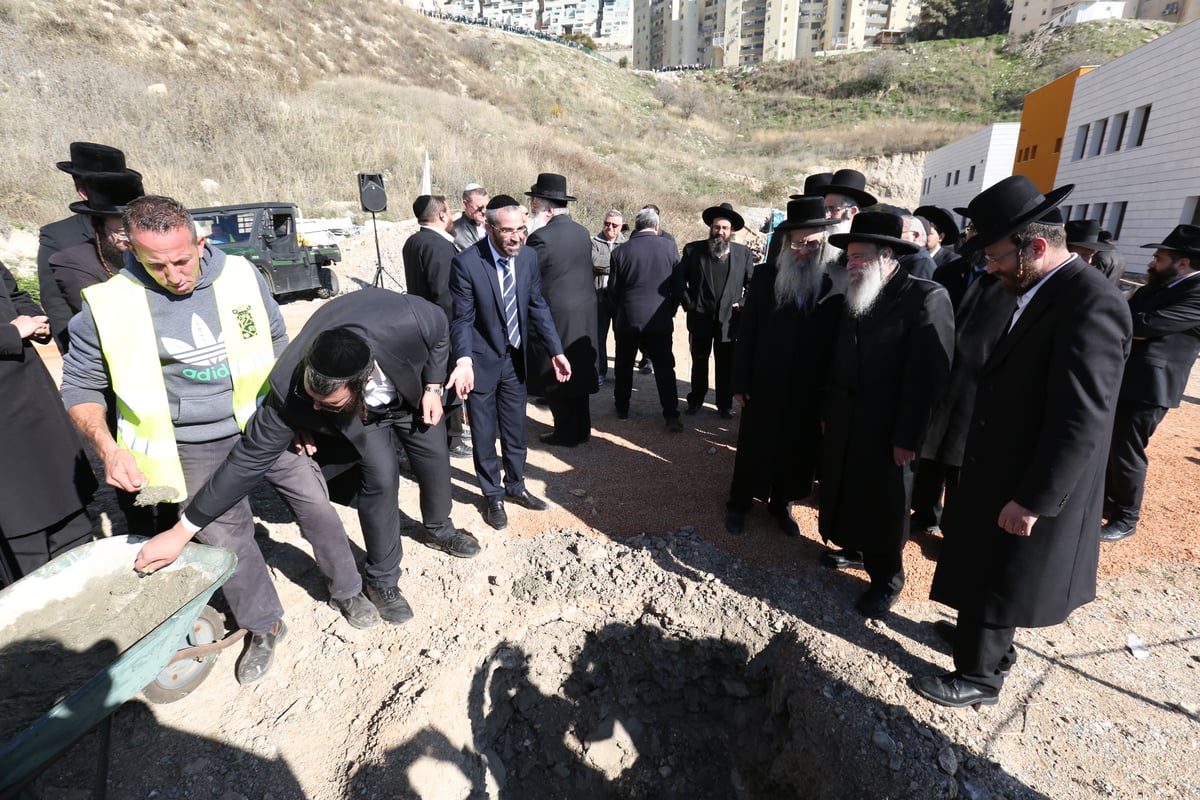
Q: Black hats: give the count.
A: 13